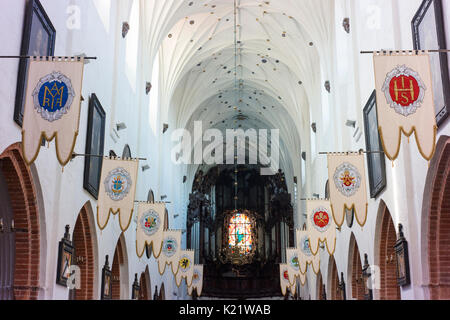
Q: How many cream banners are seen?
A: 12